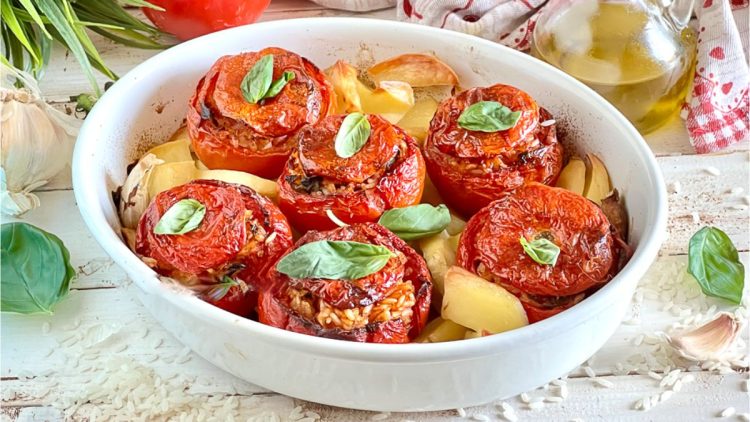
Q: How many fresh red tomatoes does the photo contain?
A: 1